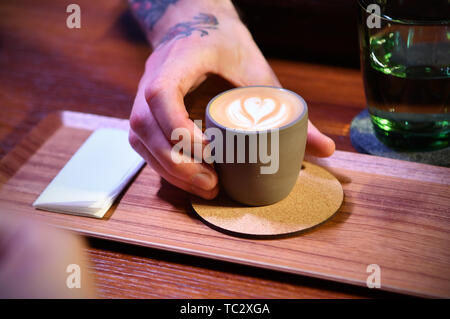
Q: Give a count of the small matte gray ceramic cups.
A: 1